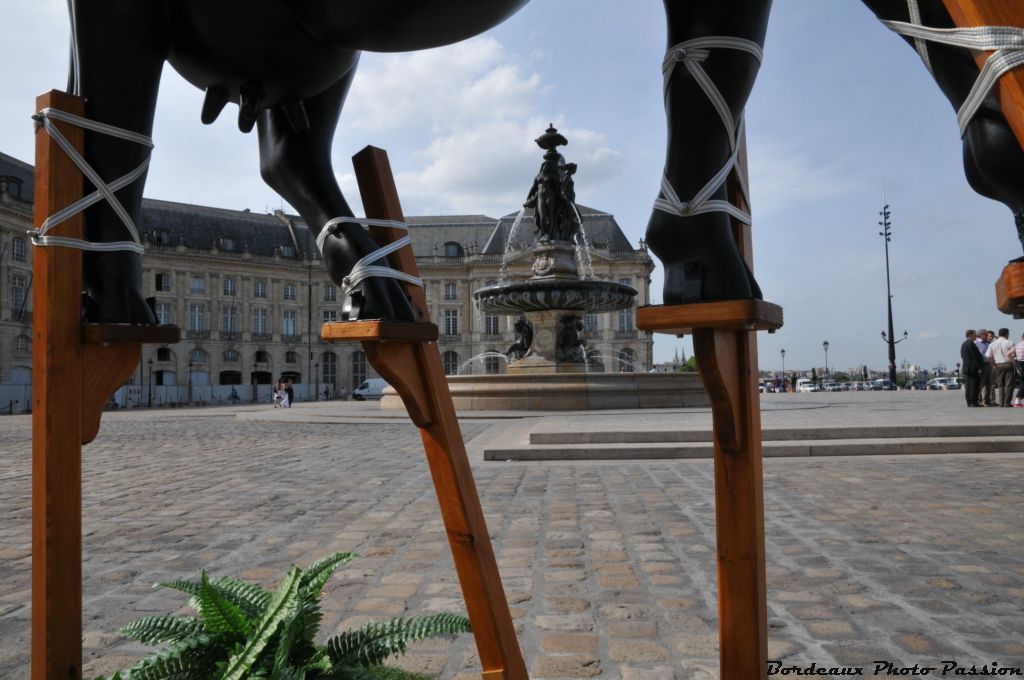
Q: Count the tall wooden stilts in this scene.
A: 4